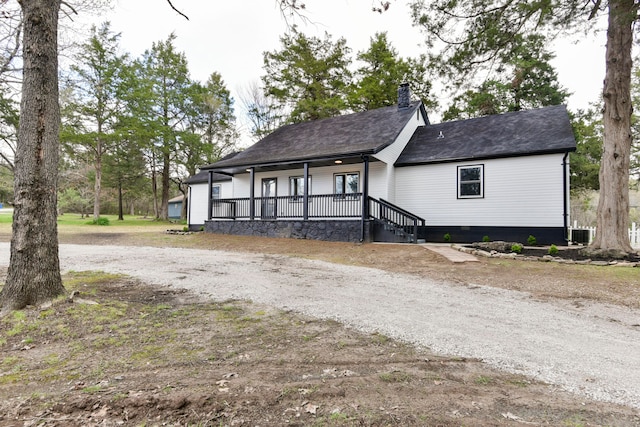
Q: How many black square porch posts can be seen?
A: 4